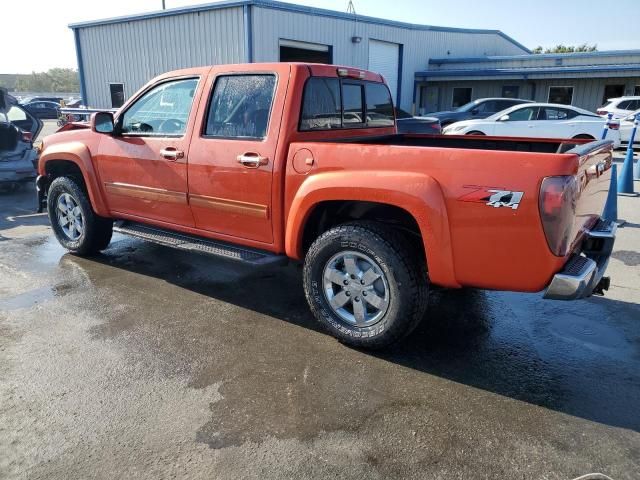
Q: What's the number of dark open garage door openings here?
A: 1